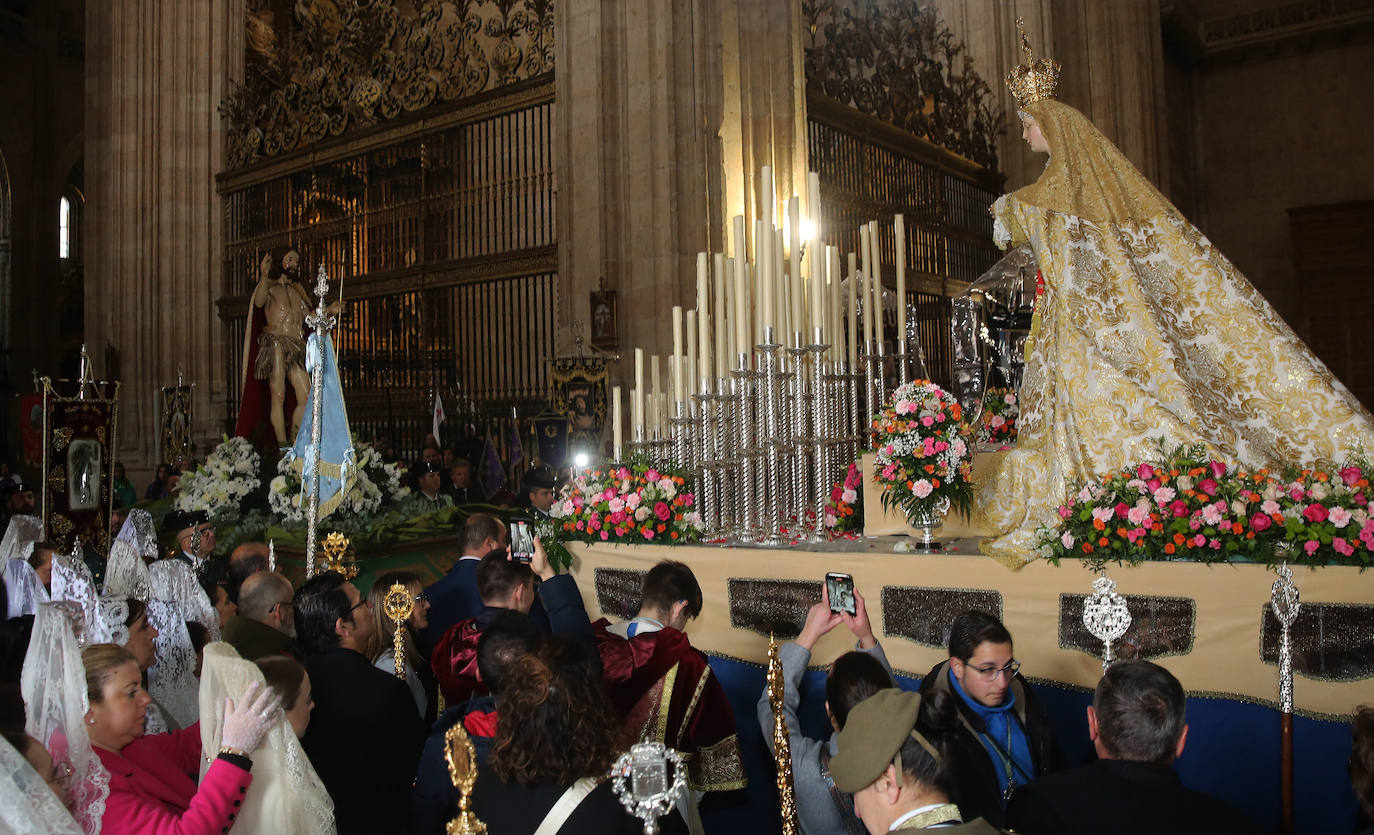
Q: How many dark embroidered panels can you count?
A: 5